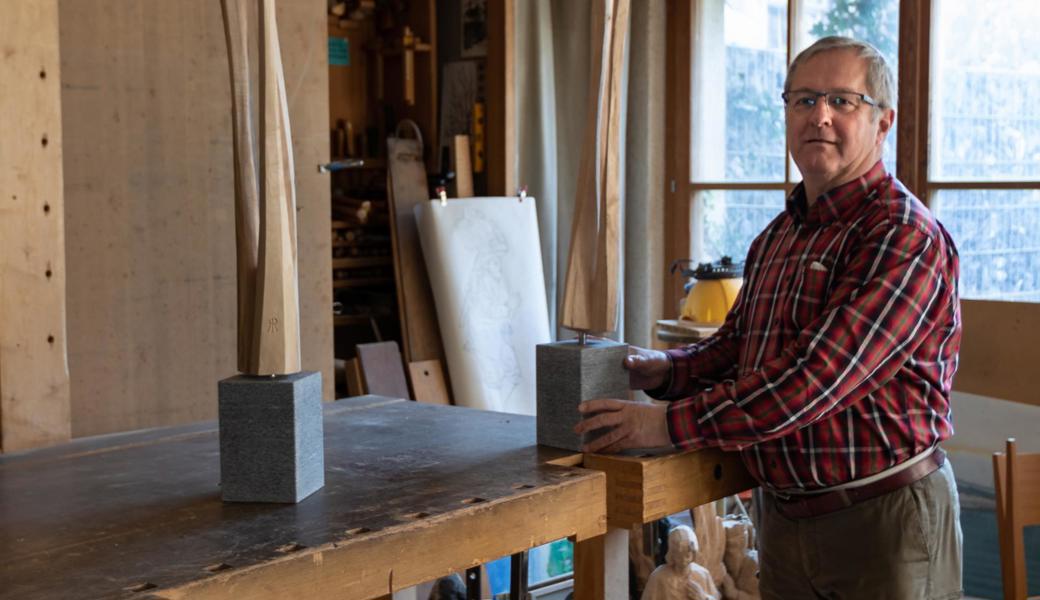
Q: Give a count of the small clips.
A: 2